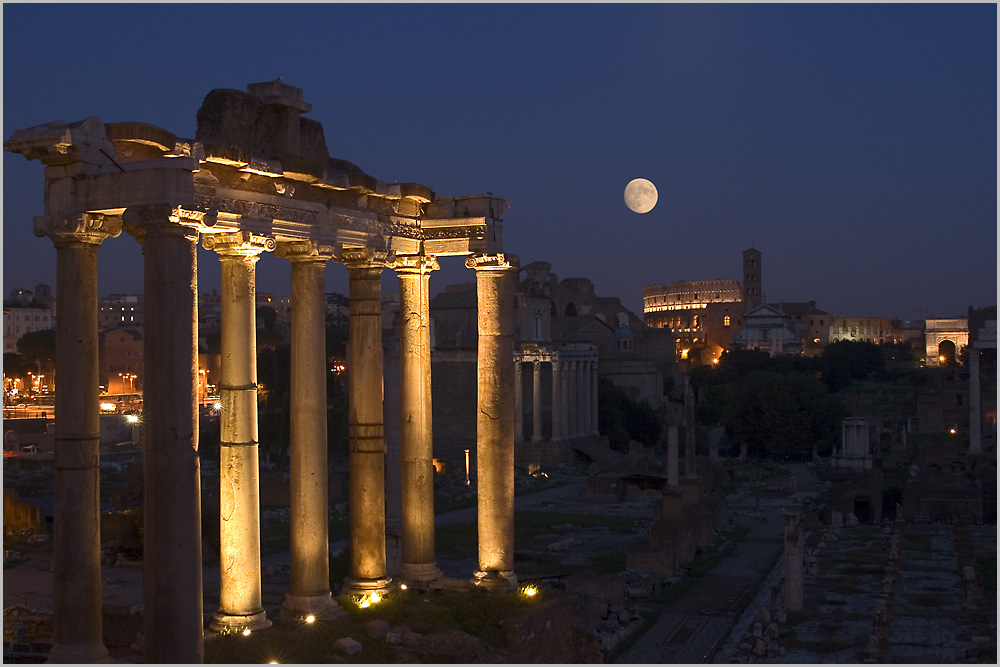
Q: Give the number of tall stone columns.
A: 7